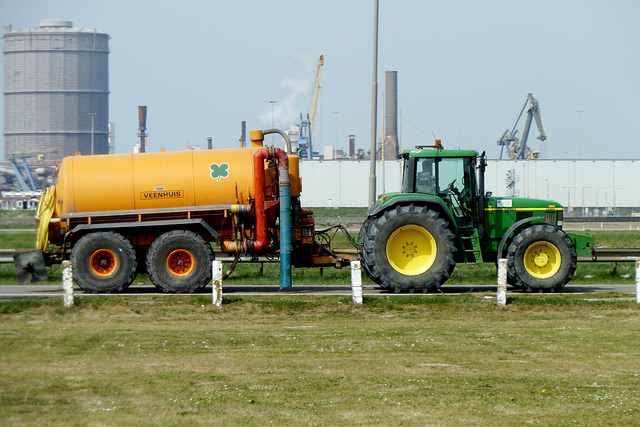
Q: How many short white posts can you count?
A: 5